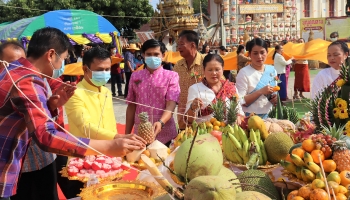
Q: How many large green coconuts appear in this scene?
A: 4